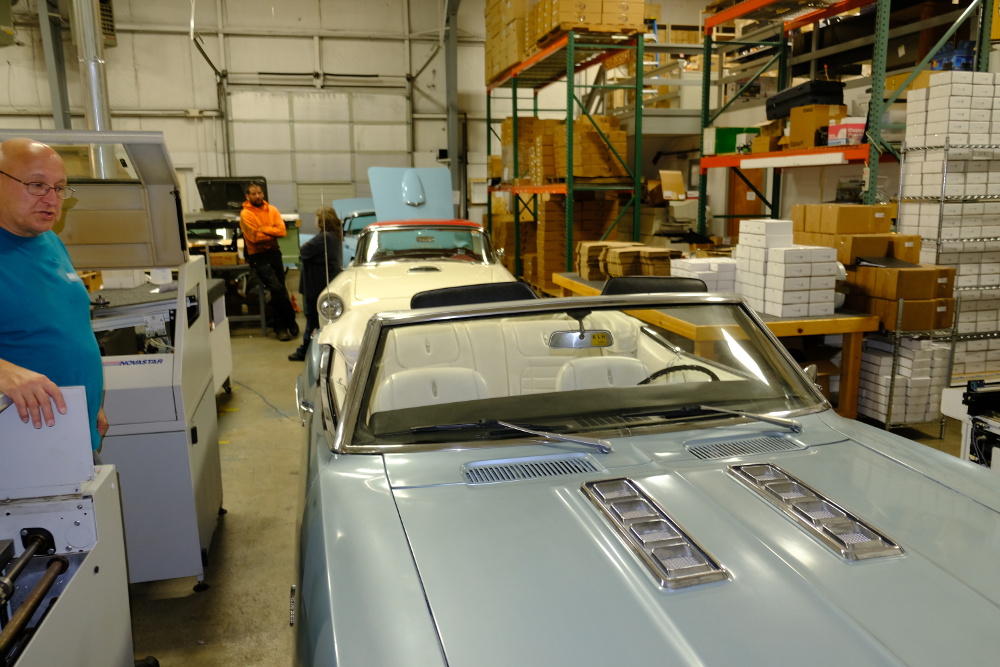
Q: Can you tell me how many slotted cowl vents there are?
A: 2